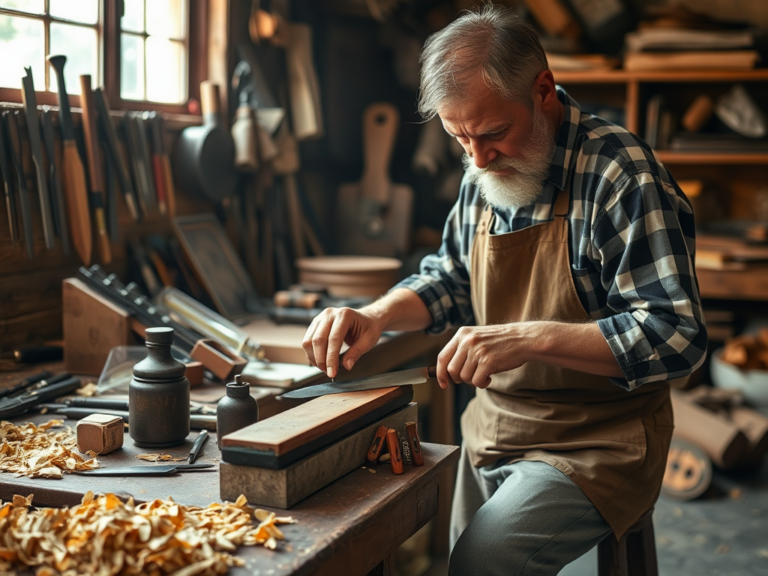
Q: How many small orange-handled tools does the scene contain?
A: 3